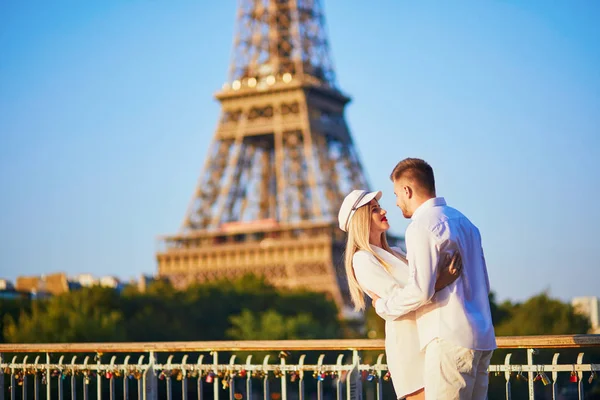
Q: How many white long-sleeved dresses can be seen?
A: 1